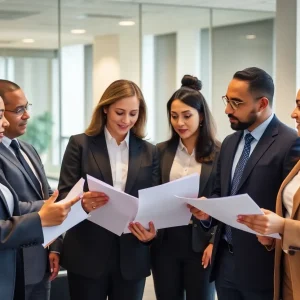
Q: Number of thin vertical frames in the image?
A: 3